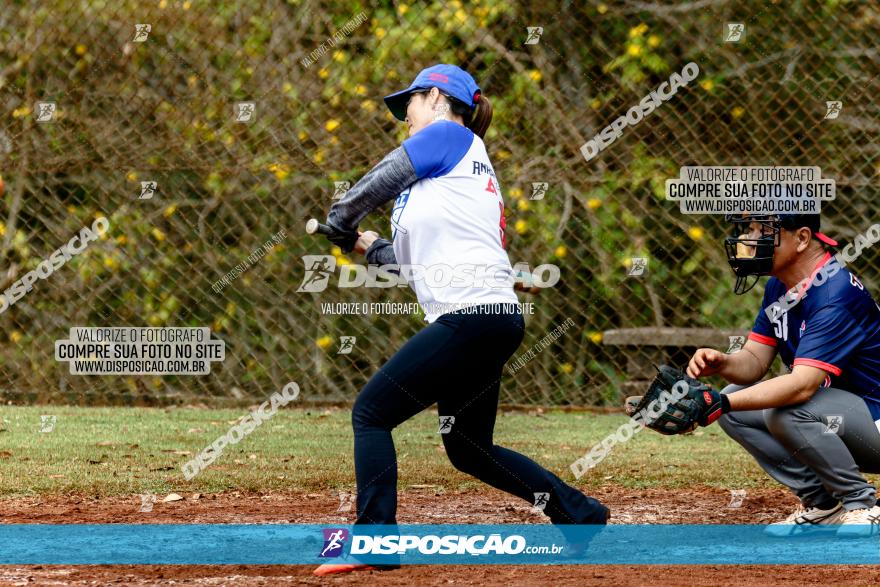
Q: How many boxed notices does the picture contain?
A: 2